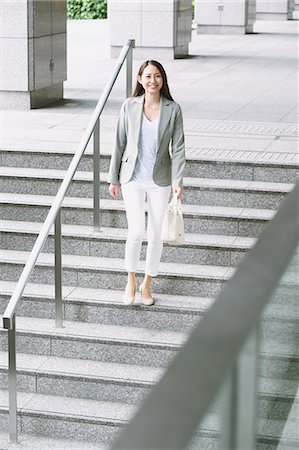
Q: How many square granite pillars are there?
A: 4